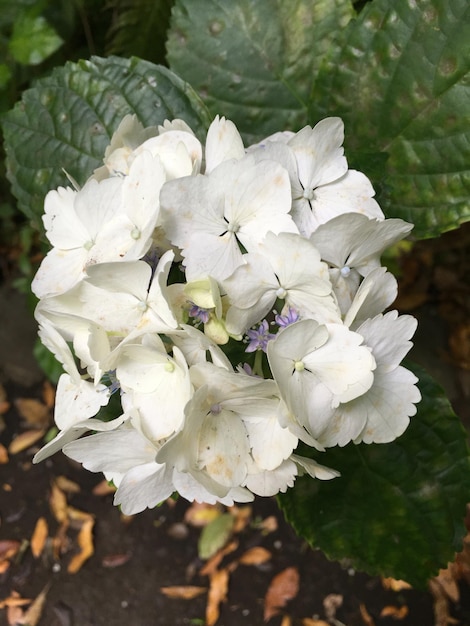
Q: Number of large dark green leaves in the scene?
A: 4